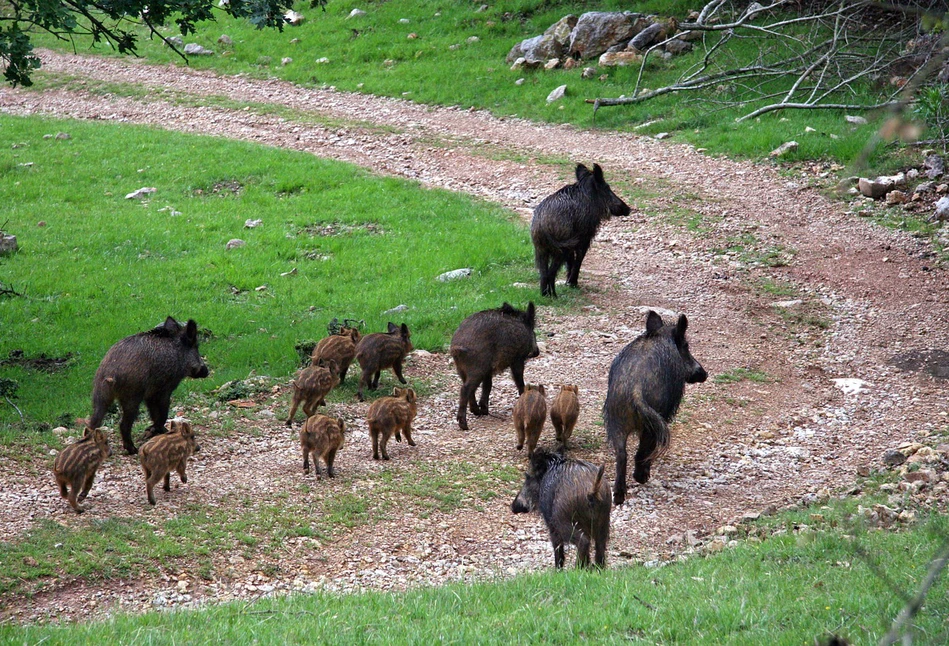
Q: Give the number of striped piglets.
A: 8